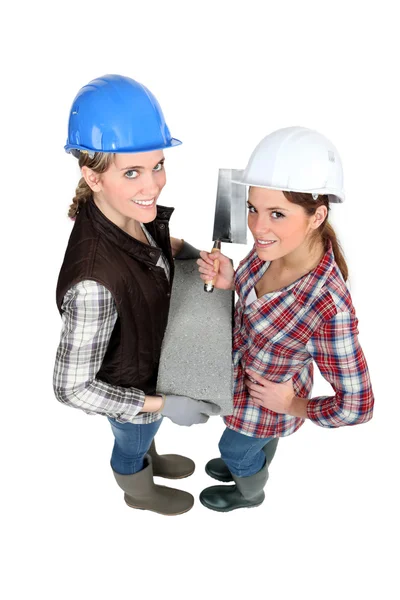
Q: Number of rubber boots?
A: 4